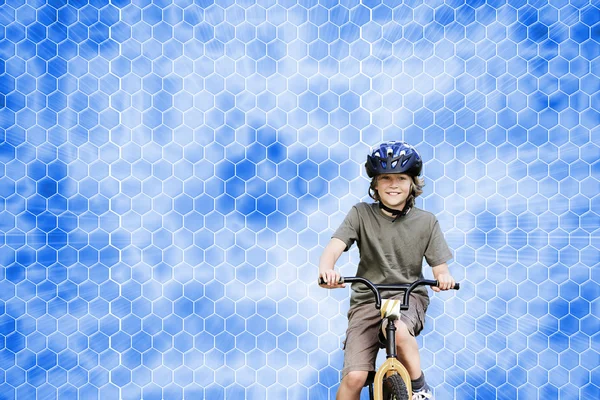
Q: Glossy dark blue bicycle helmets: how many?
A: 1